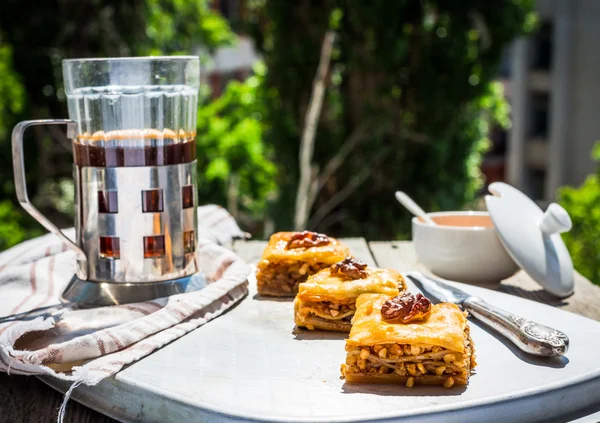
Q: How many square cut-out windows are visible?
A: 6